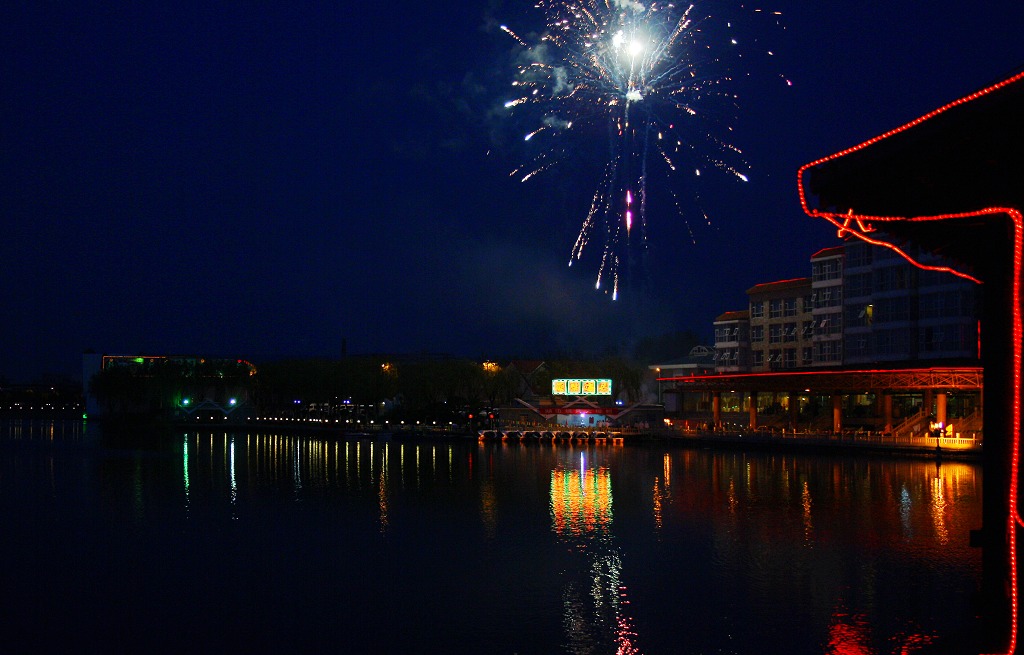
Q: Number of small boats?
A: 8